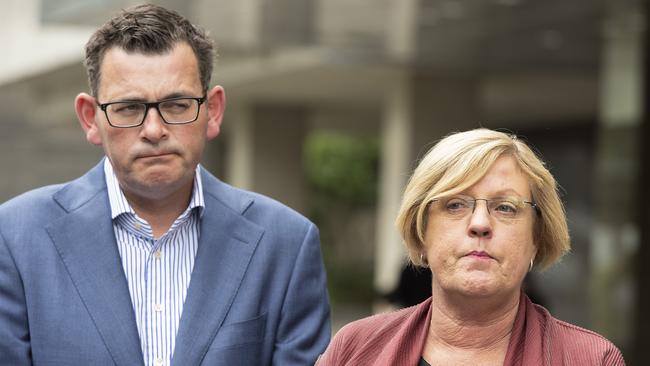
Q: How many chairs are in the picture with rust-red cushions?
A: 0